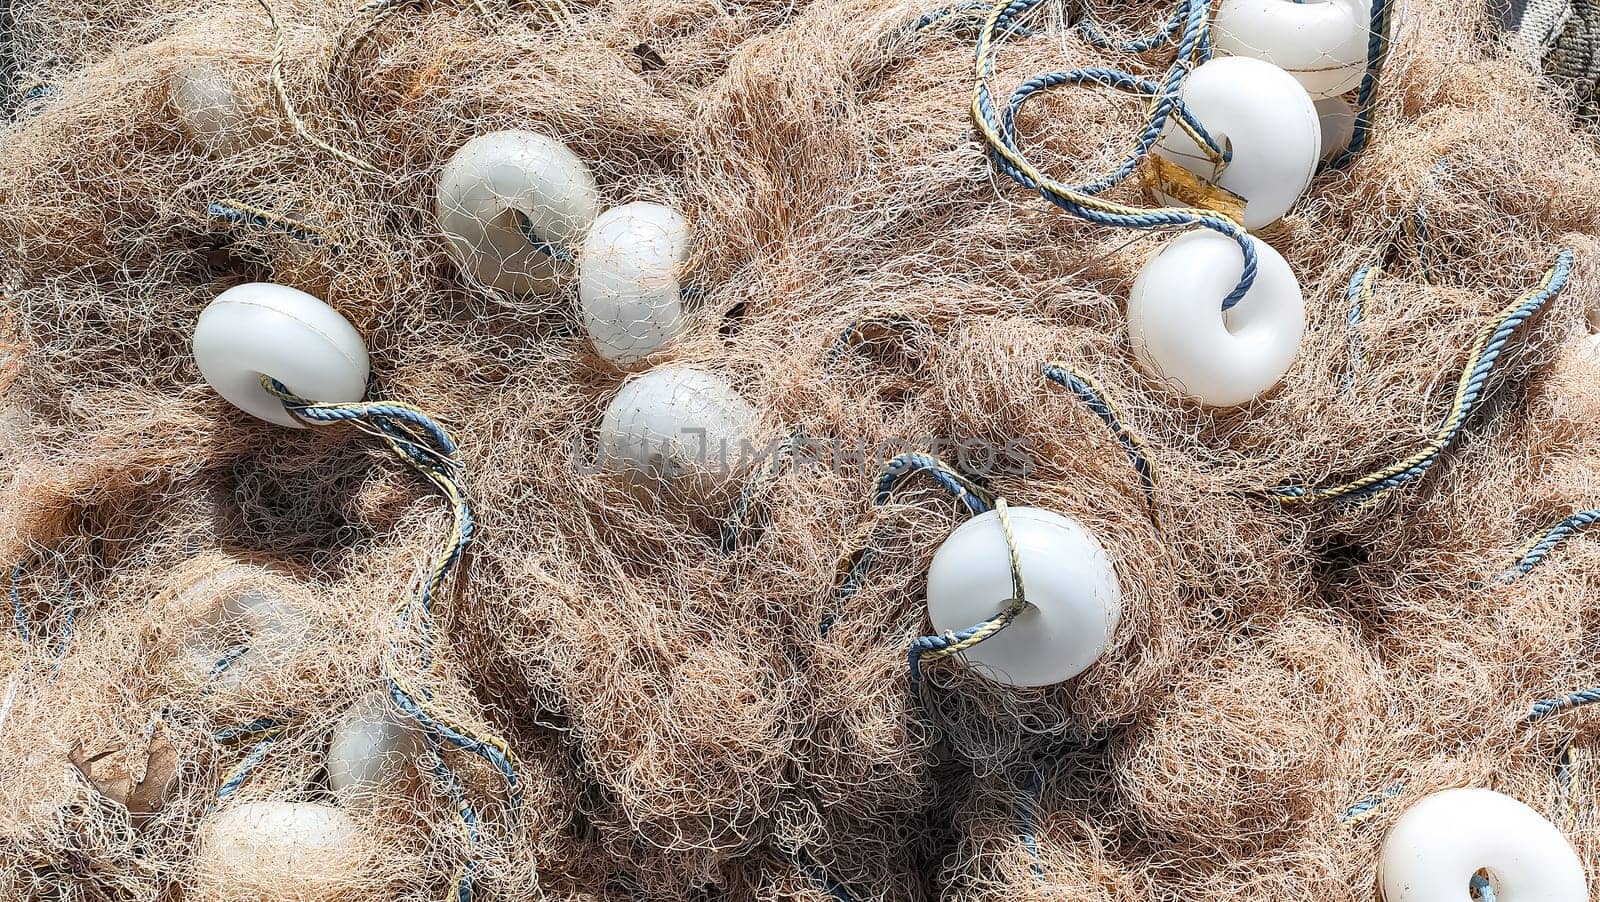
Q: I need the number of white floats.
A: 14